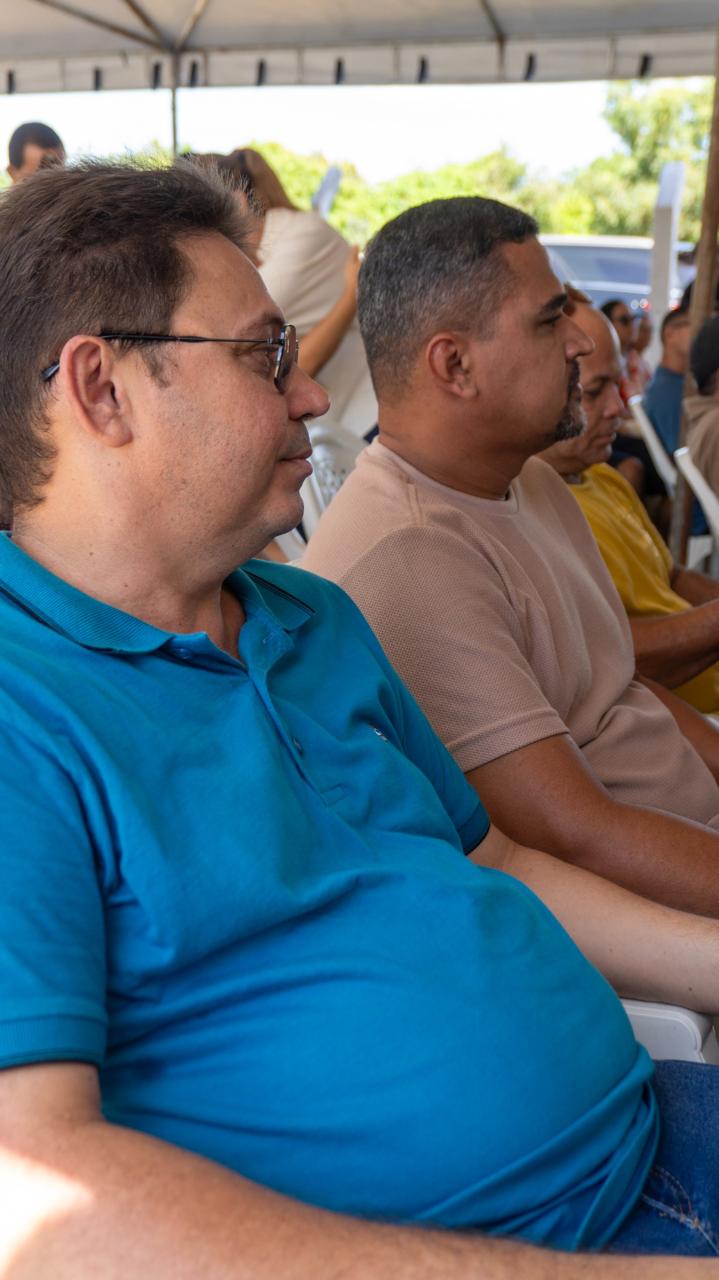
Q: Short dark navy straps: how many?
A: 9